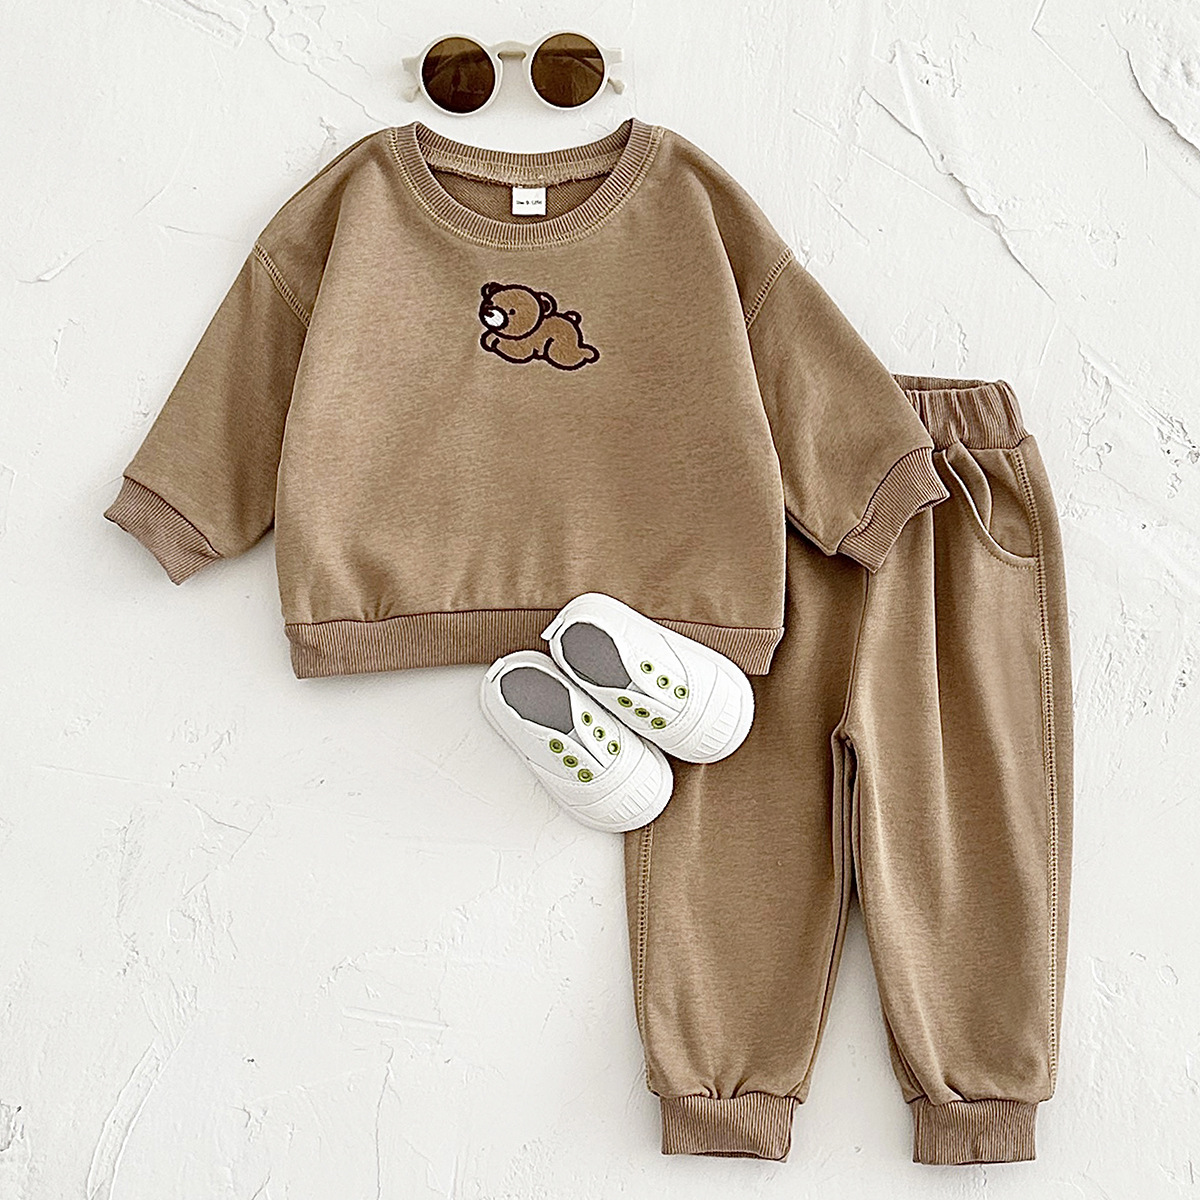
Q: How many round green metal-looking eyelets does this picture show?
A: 12